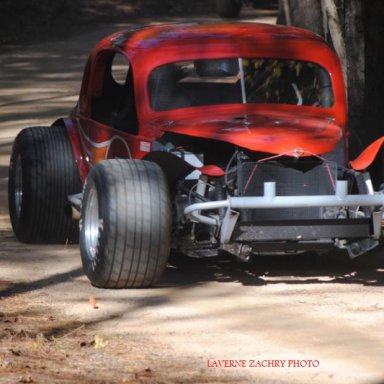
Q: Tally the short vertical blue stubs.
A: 2